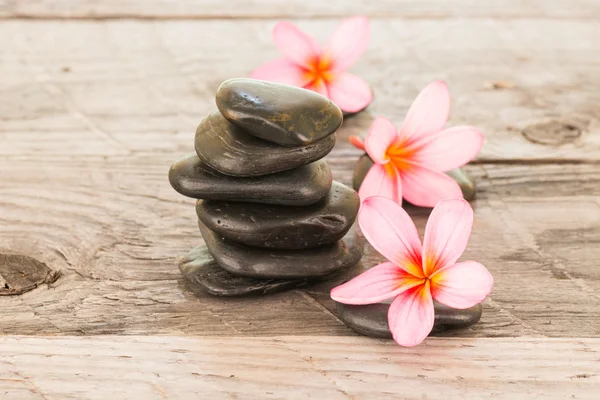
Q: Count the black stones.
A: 8